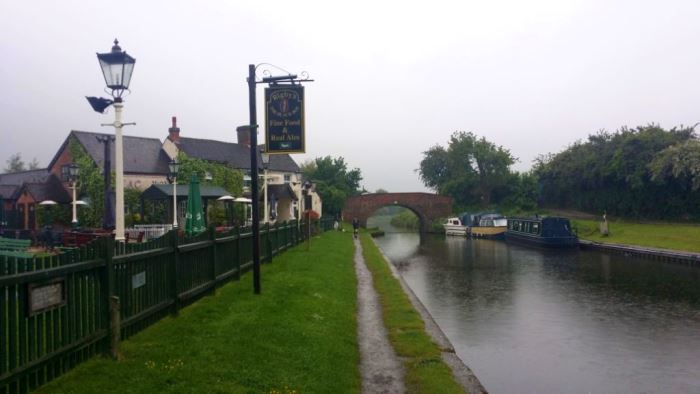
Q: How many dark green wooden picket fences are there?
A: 1